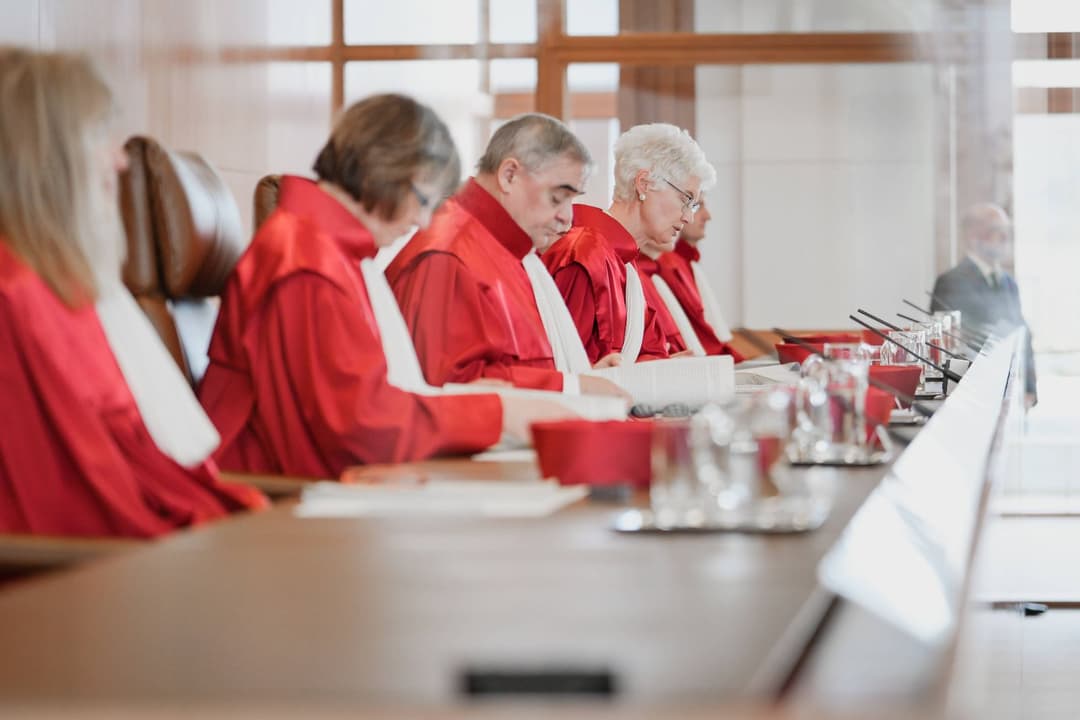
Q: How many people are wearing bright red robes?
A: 6